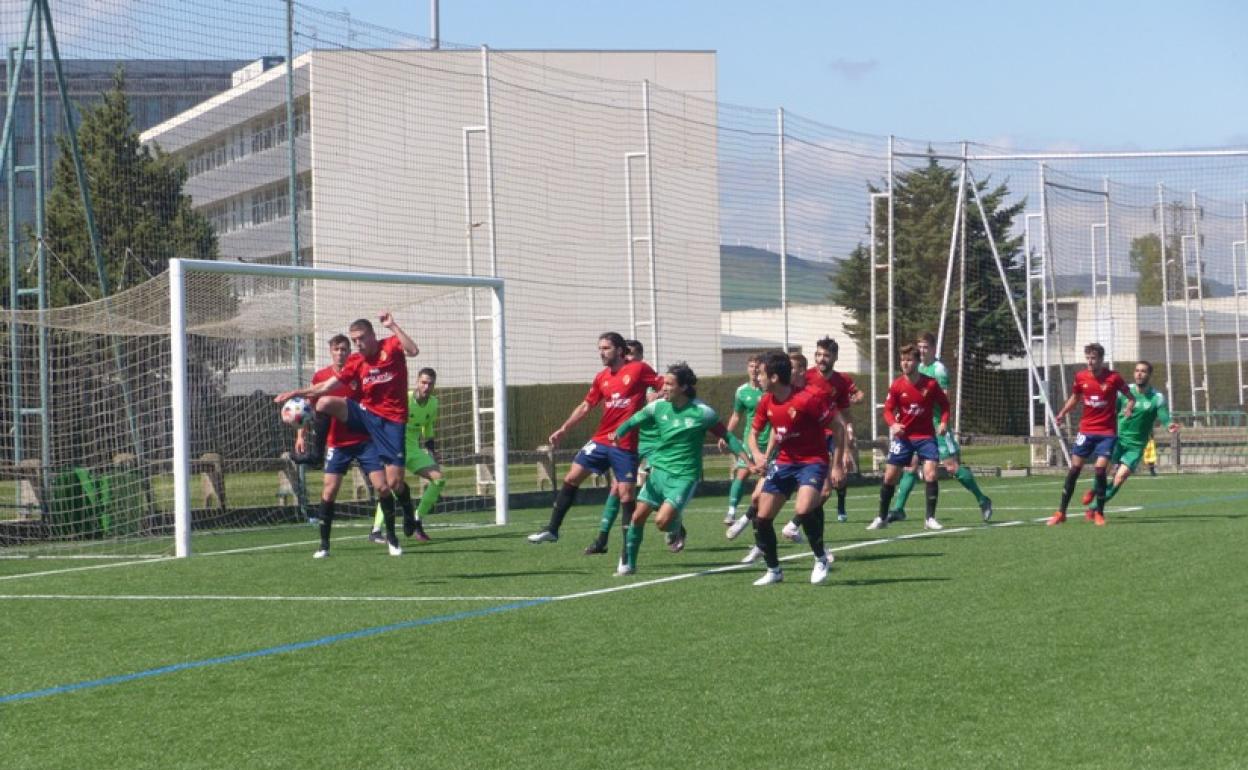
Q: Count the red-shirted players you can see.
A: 8